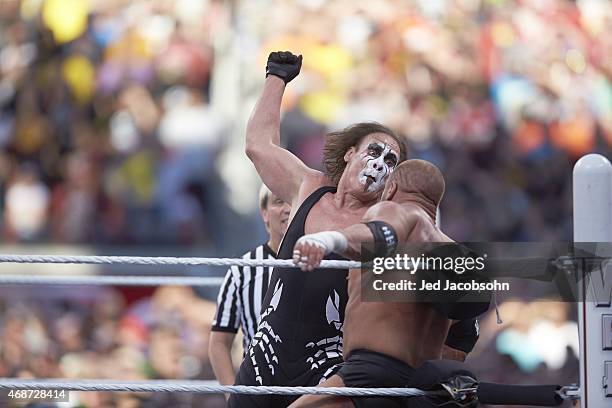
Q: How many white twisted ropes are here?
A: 3